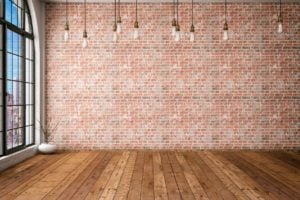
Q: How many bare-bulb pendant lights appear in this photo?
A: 10